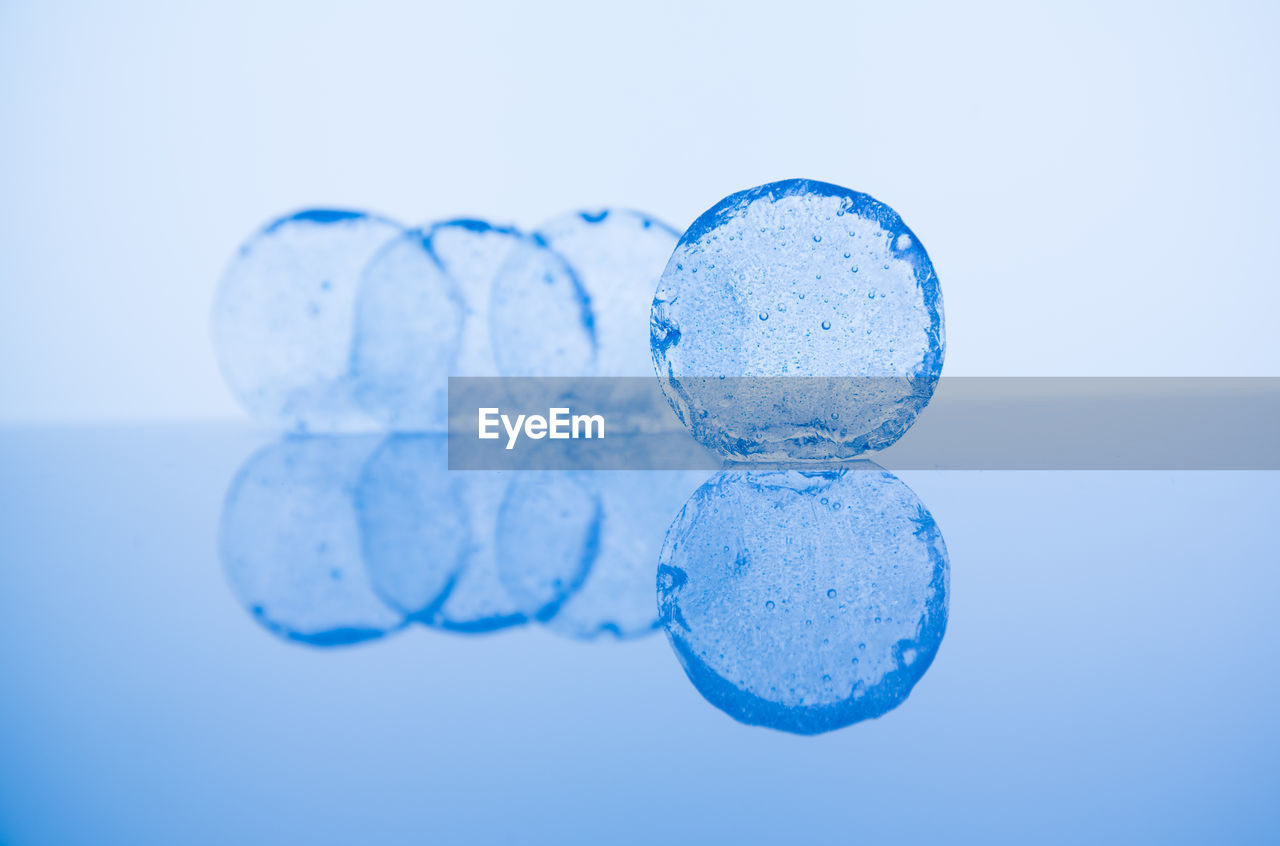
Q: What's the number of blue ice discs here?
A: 4